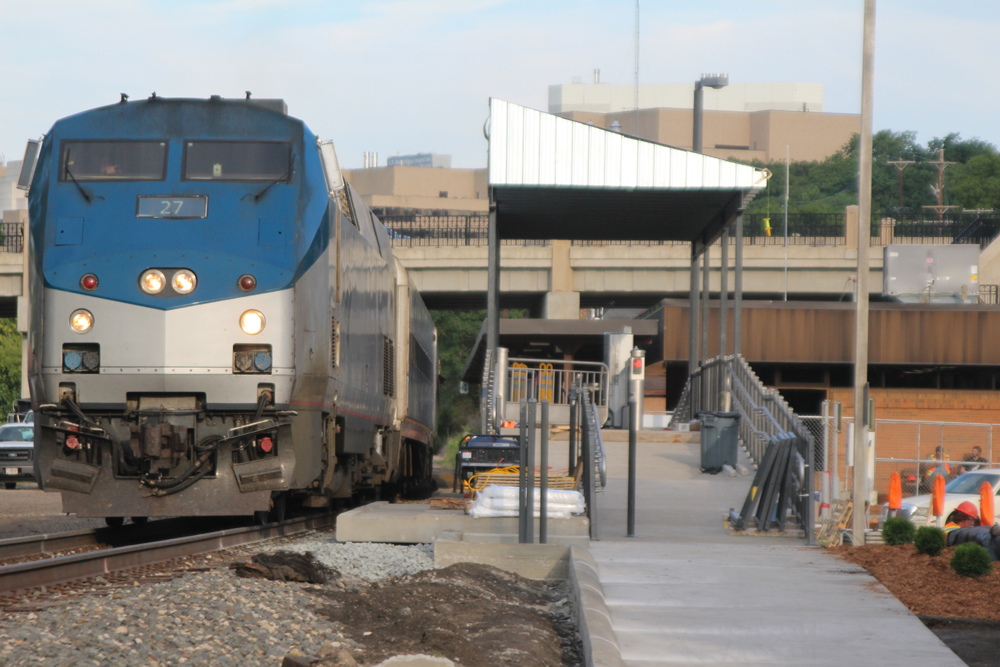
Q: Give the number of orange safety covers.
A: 3